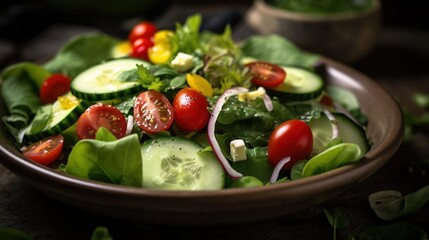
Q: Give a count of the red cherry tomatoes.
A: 9